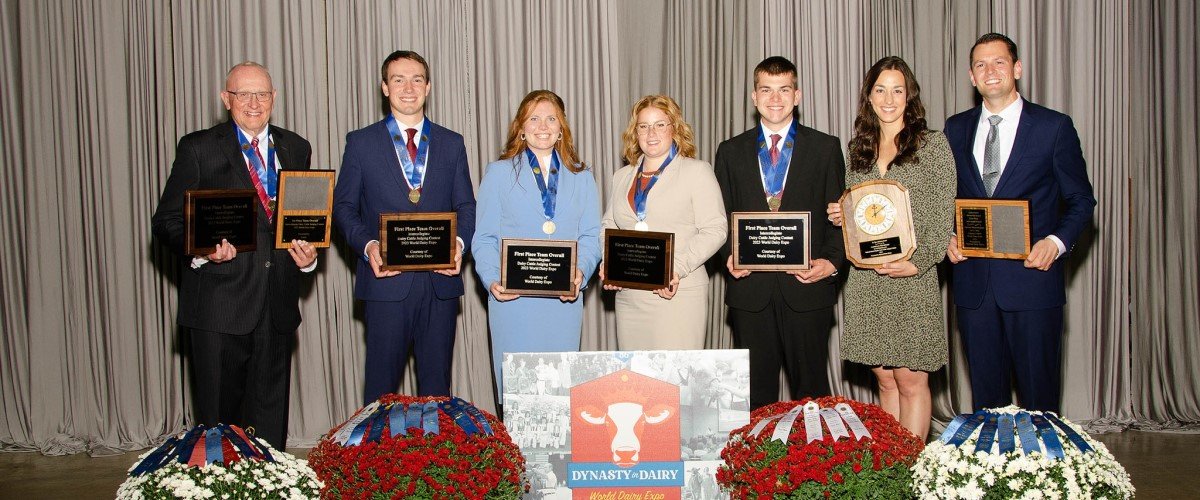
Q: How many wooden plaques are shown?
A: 8